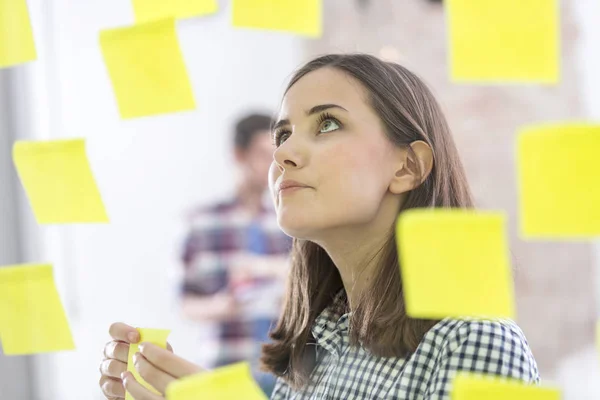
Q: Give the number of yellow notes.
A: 12